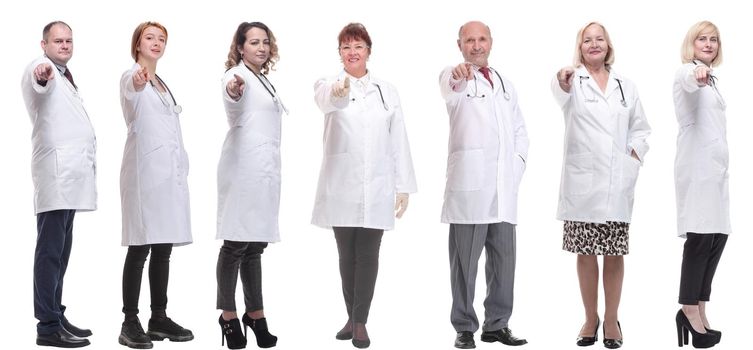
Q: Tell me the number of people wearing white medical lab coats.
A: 7